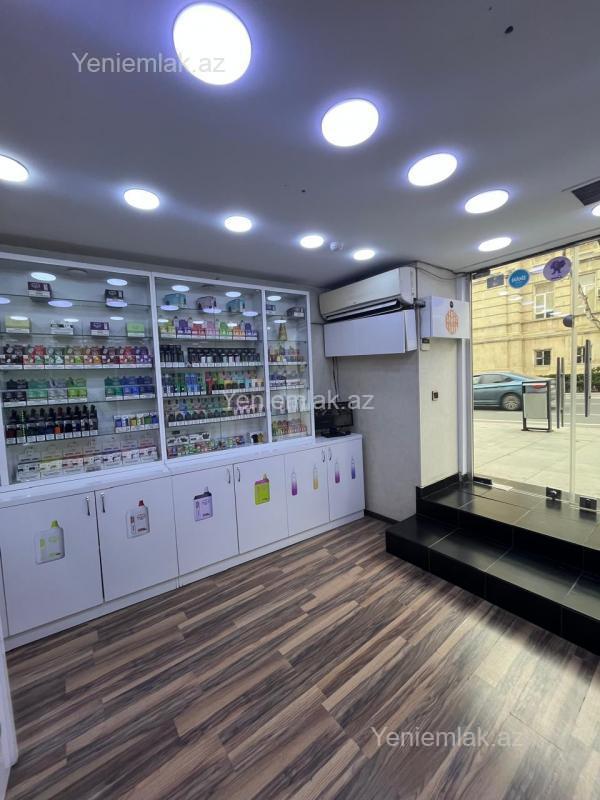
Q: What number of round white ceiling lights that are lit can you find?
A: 11